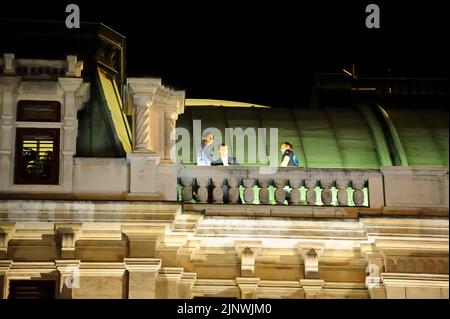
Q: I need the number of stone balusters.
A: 12